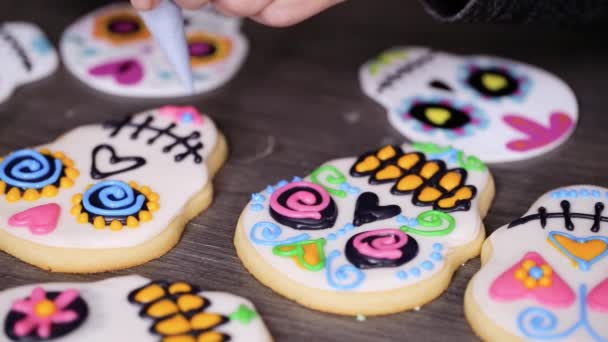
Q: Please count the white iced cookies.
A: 7